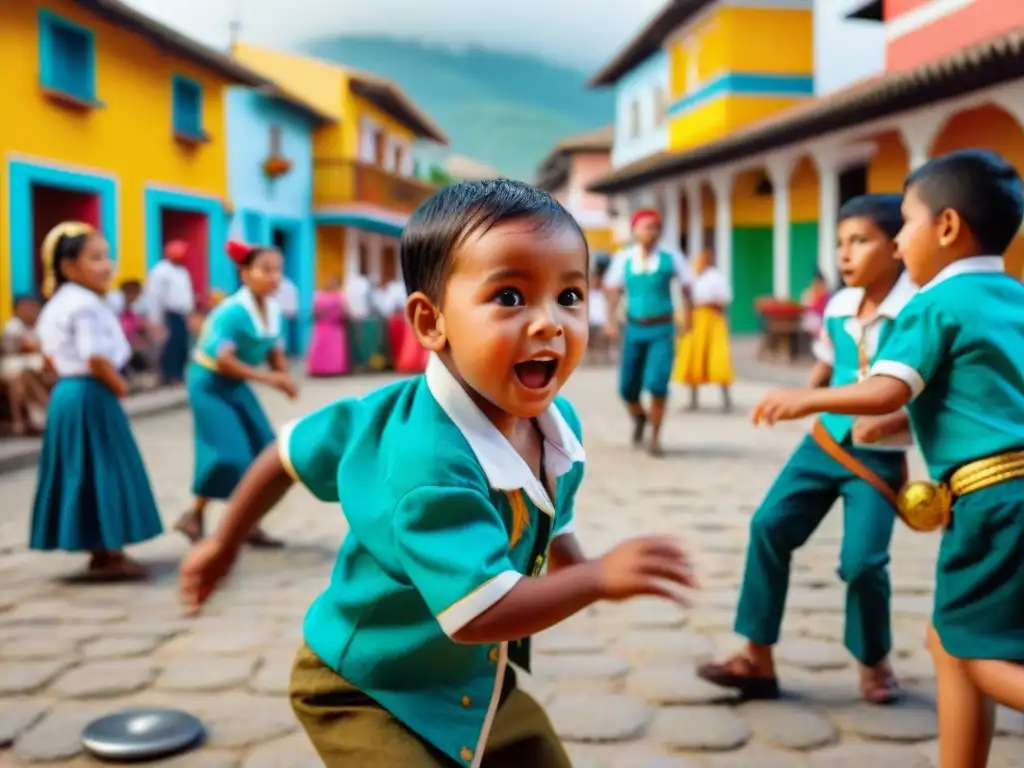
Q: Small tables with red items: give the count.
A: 1